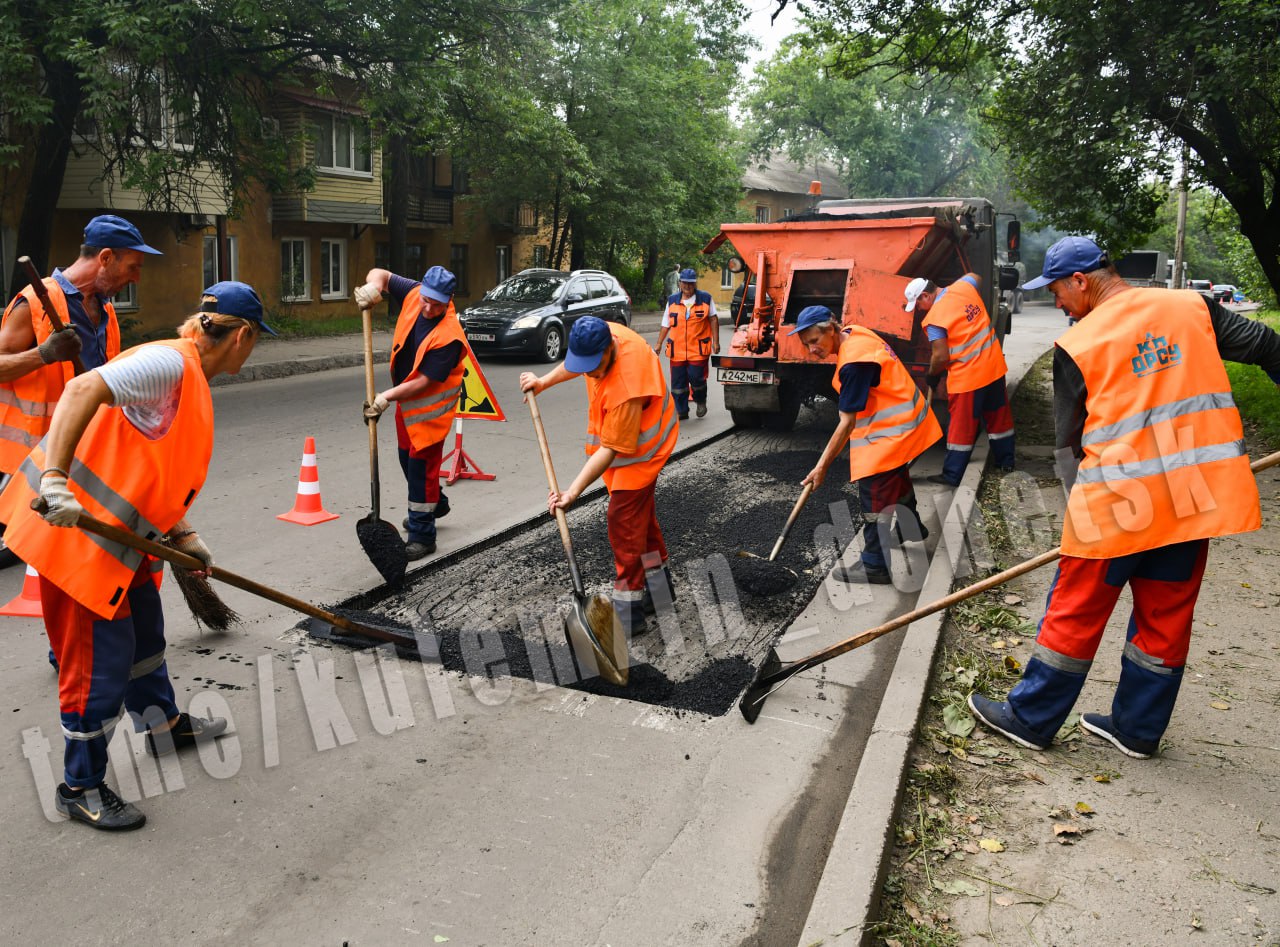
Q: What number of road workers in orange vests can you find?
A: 8